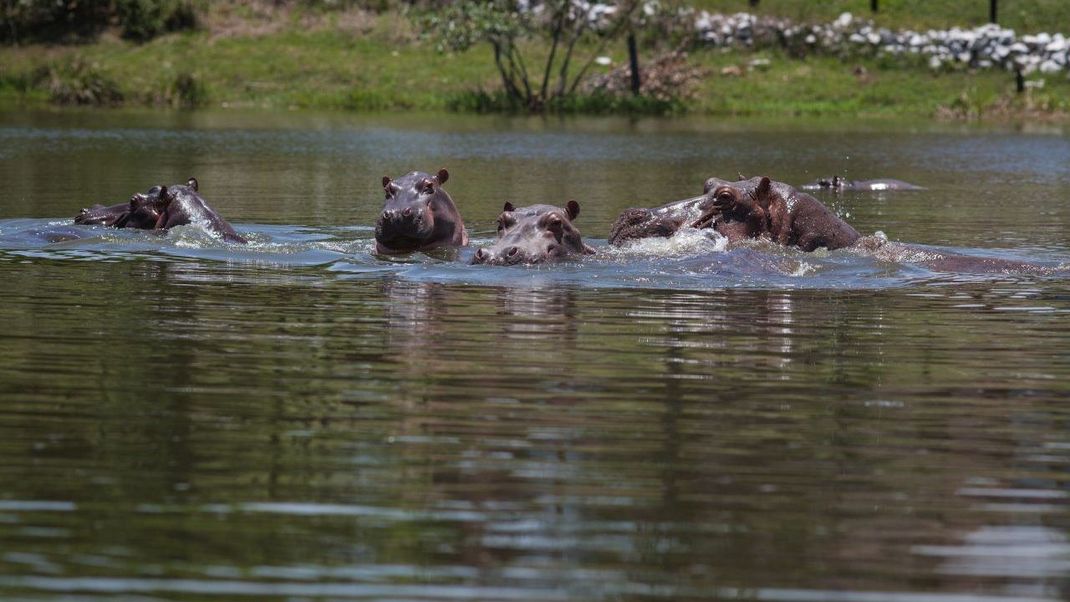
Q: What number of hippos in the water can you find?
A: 5